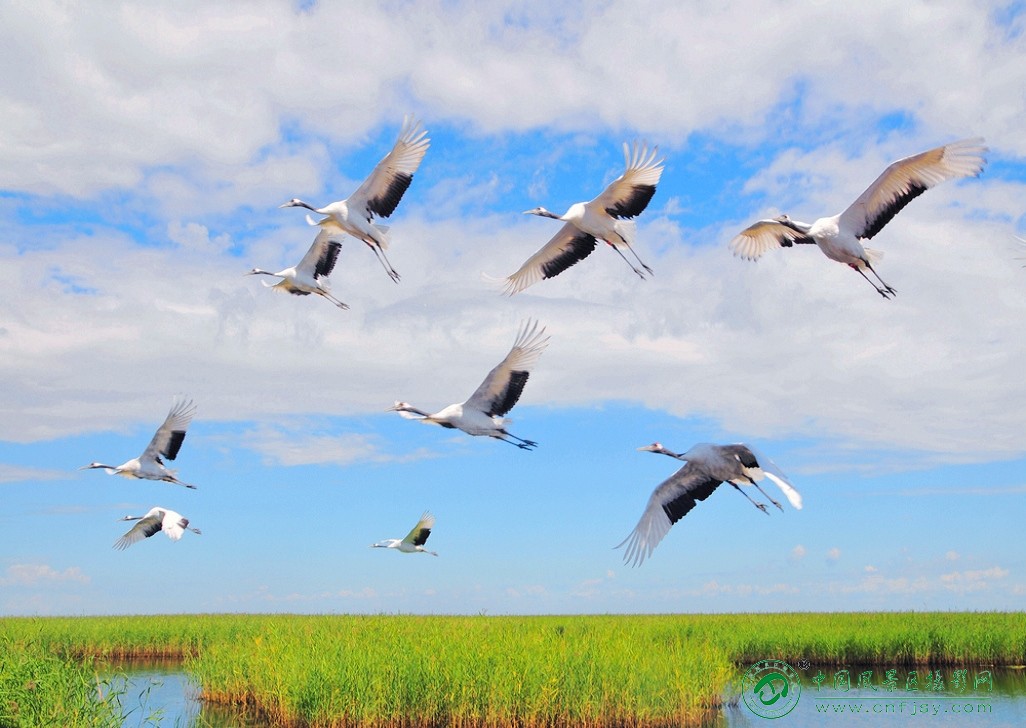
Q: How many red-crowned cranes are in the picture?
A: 9